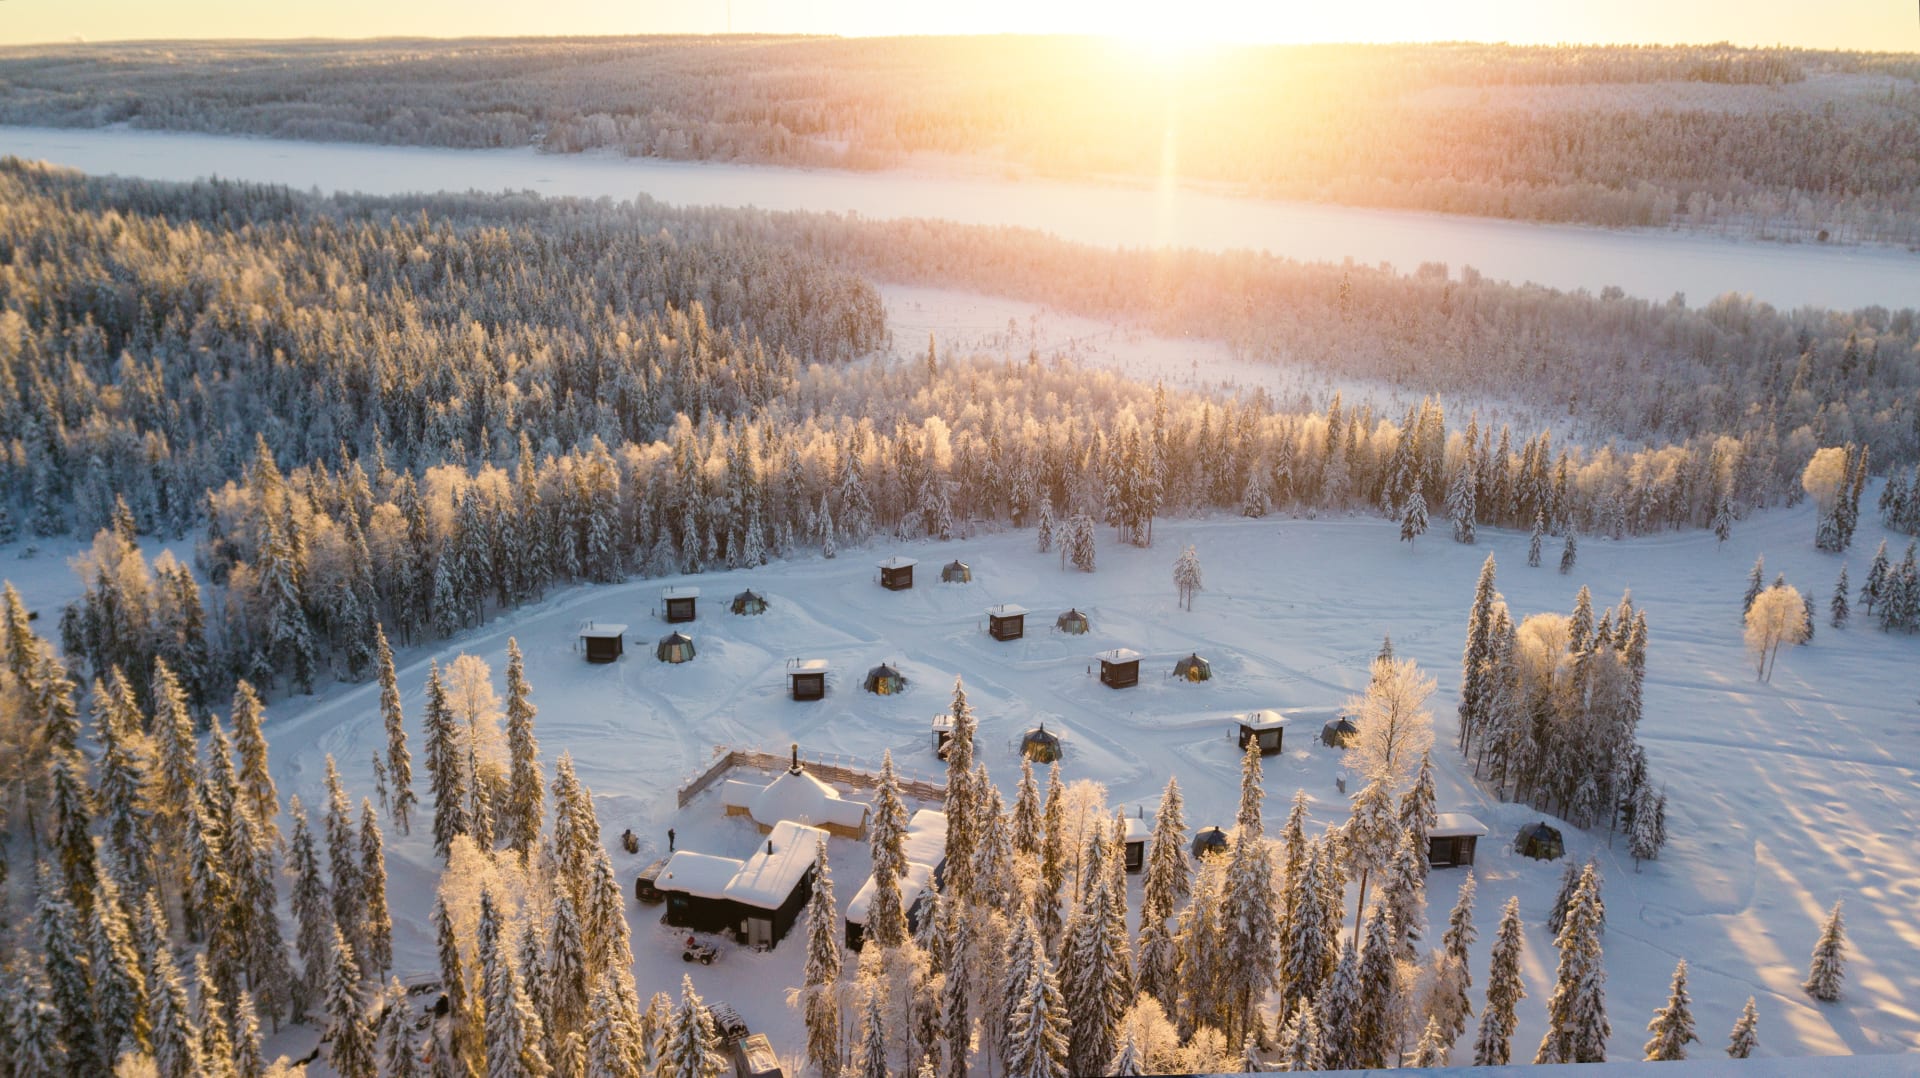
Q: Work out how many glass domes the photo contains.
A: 10